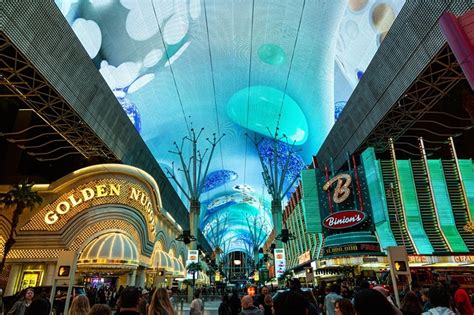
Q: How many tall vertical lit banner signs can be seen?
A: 2